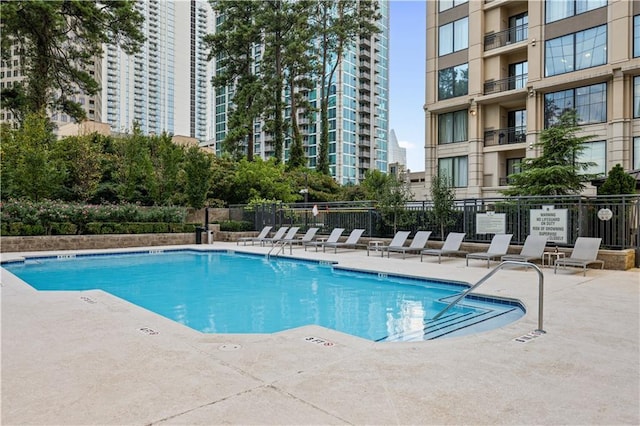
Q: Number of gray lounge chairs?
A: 12